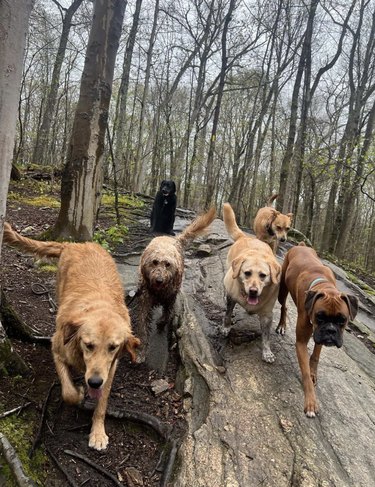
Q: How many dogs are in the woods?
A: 6